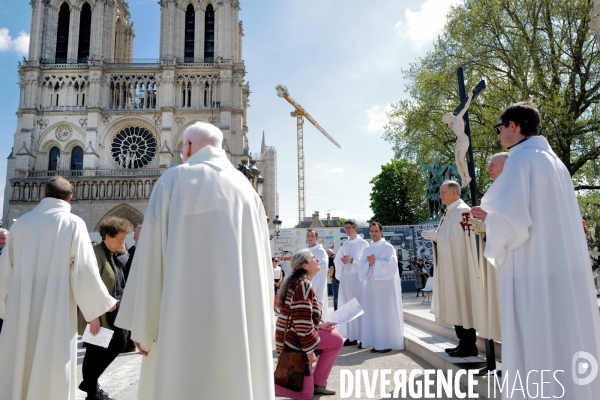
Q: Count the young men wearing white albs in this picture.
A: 4